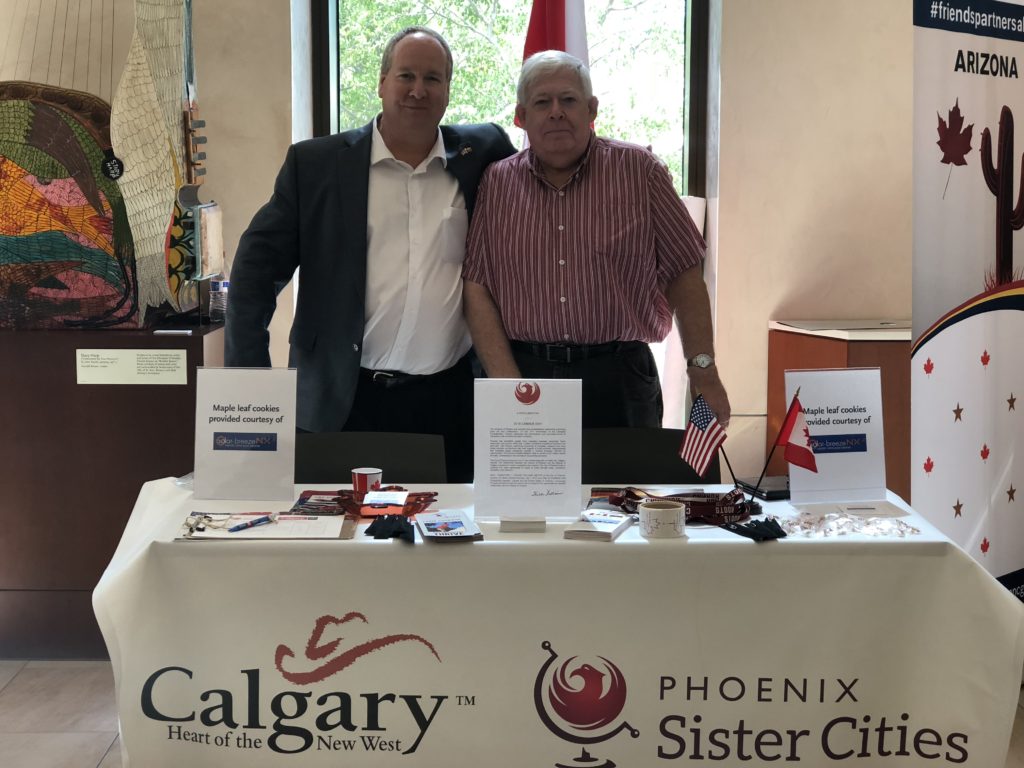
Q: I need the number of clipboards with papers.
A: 1